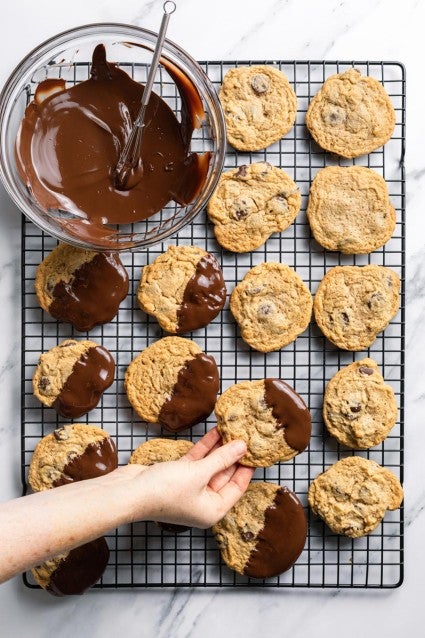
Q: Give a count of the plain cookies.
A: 8